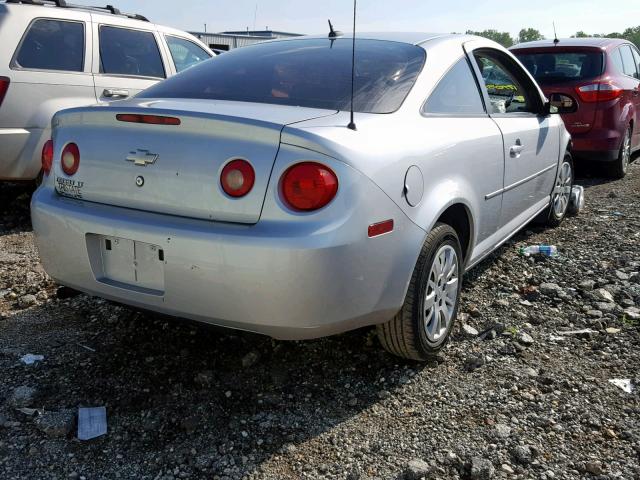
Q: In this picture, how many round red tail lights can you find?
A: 4